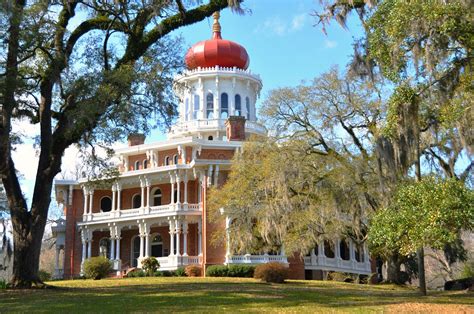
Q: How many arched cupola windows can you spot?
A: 6